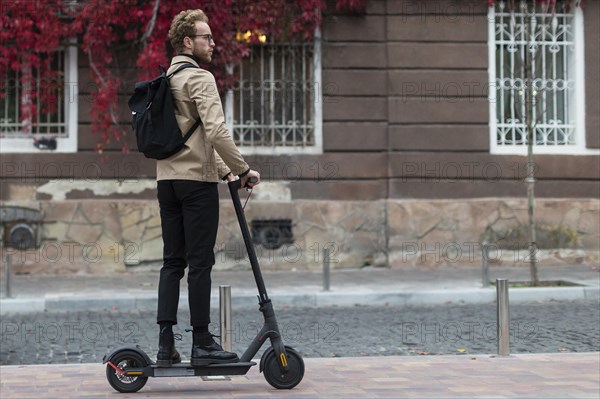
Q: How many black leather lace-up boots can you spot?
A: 2